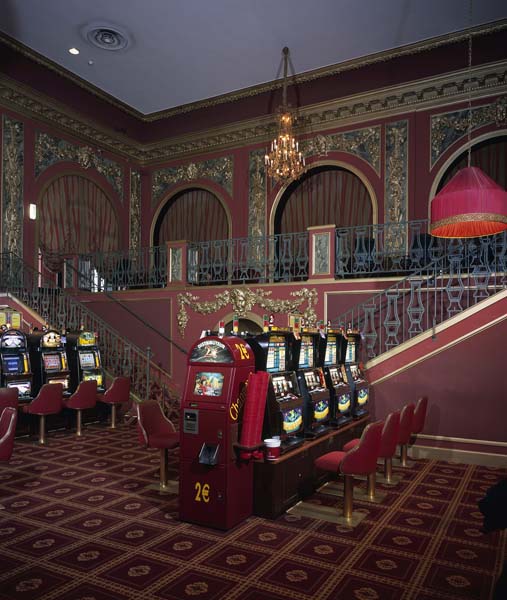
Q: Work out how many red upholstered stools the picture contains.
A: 10